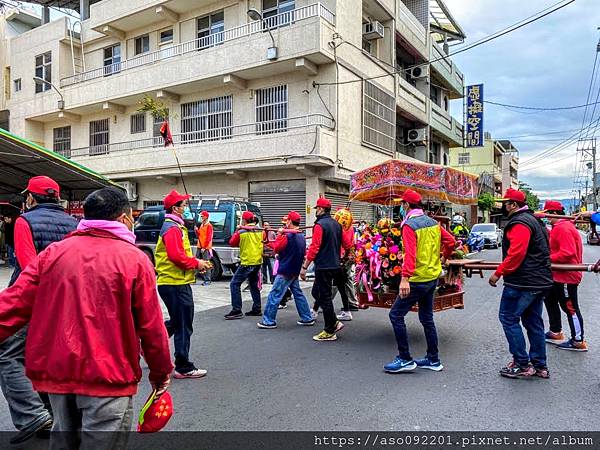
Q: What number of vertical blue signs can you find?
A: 1